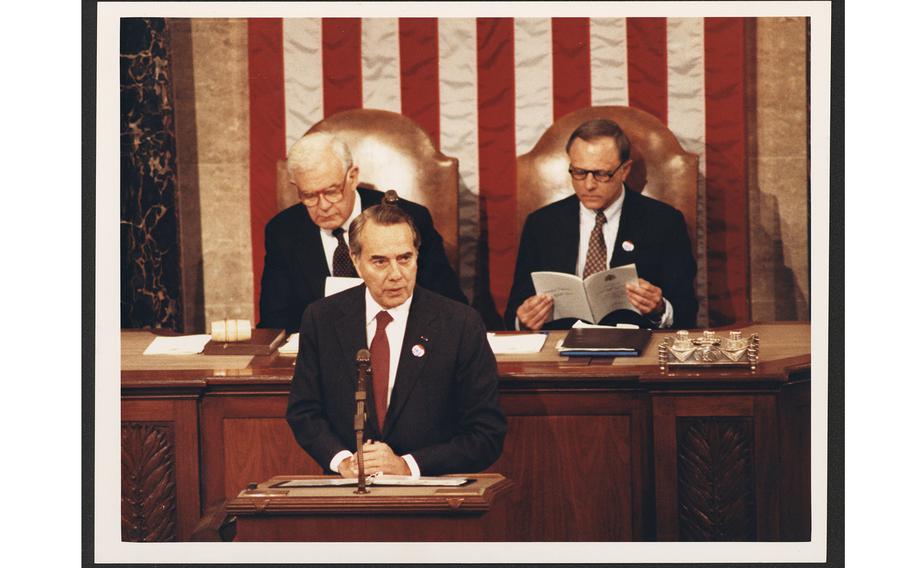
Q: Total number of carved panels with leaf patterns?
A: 2